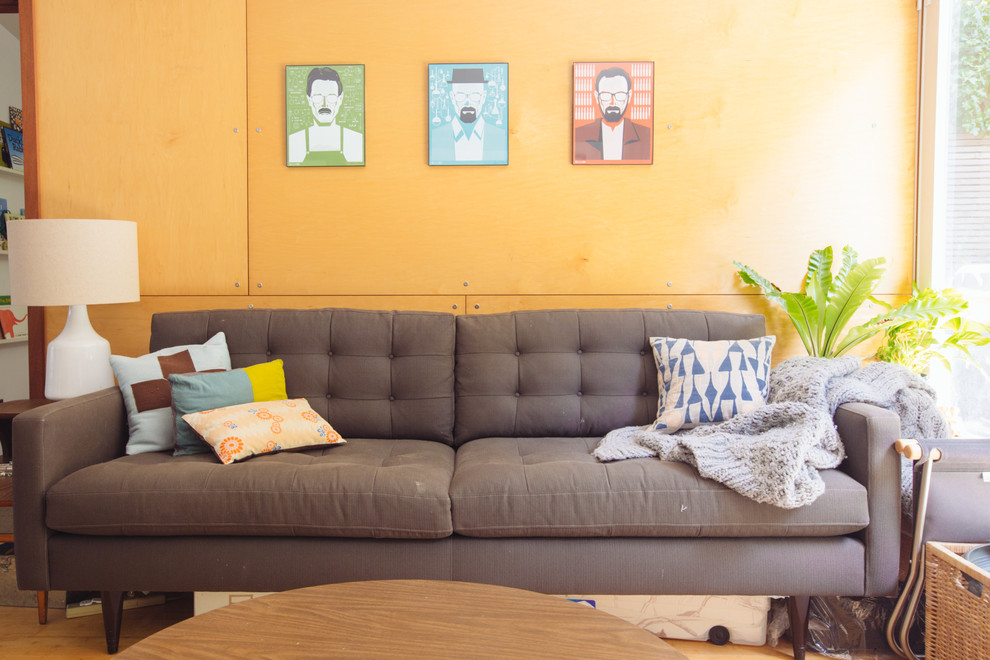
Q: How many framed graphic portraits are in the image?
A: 3